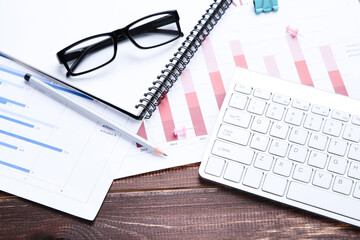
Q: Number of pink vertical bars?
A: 8